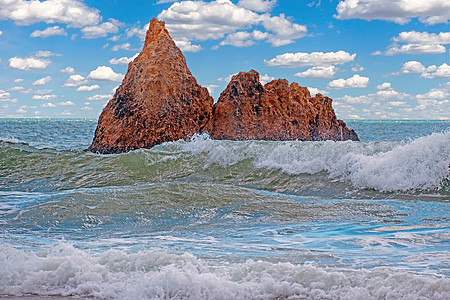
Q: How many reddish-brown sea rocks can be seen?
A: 2